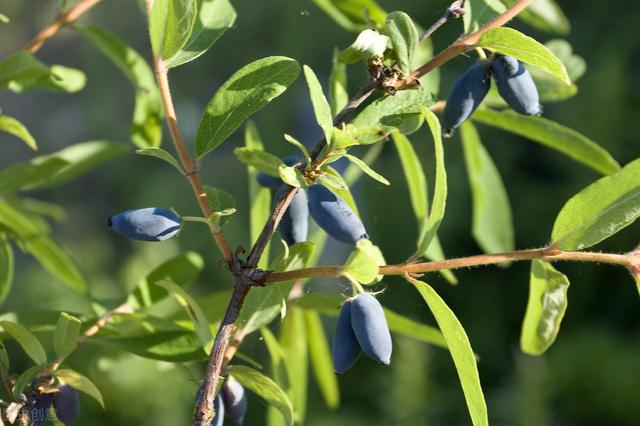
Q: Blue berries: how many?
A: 12